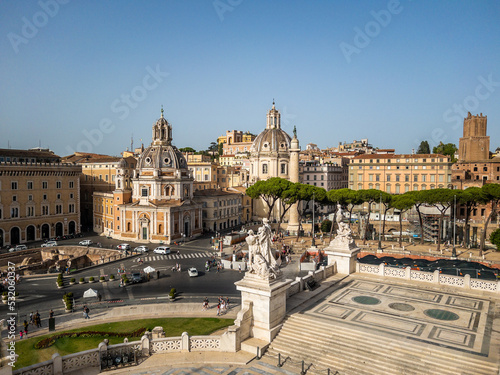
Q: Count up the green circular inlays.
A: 2